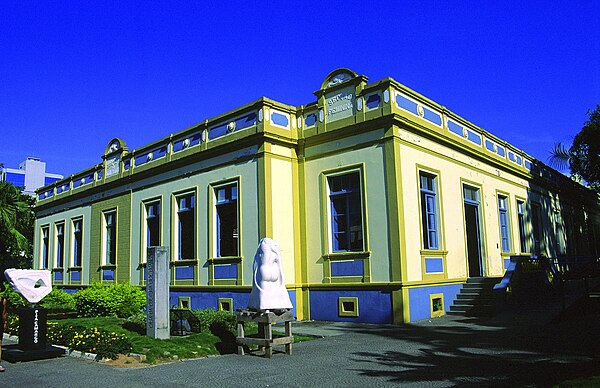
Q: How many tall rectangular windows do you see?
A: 11